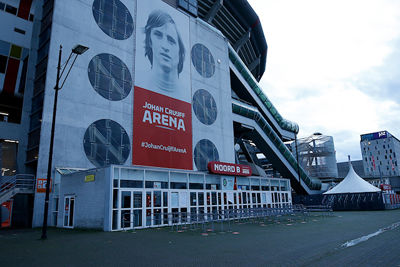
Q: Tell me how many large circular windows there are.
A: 6